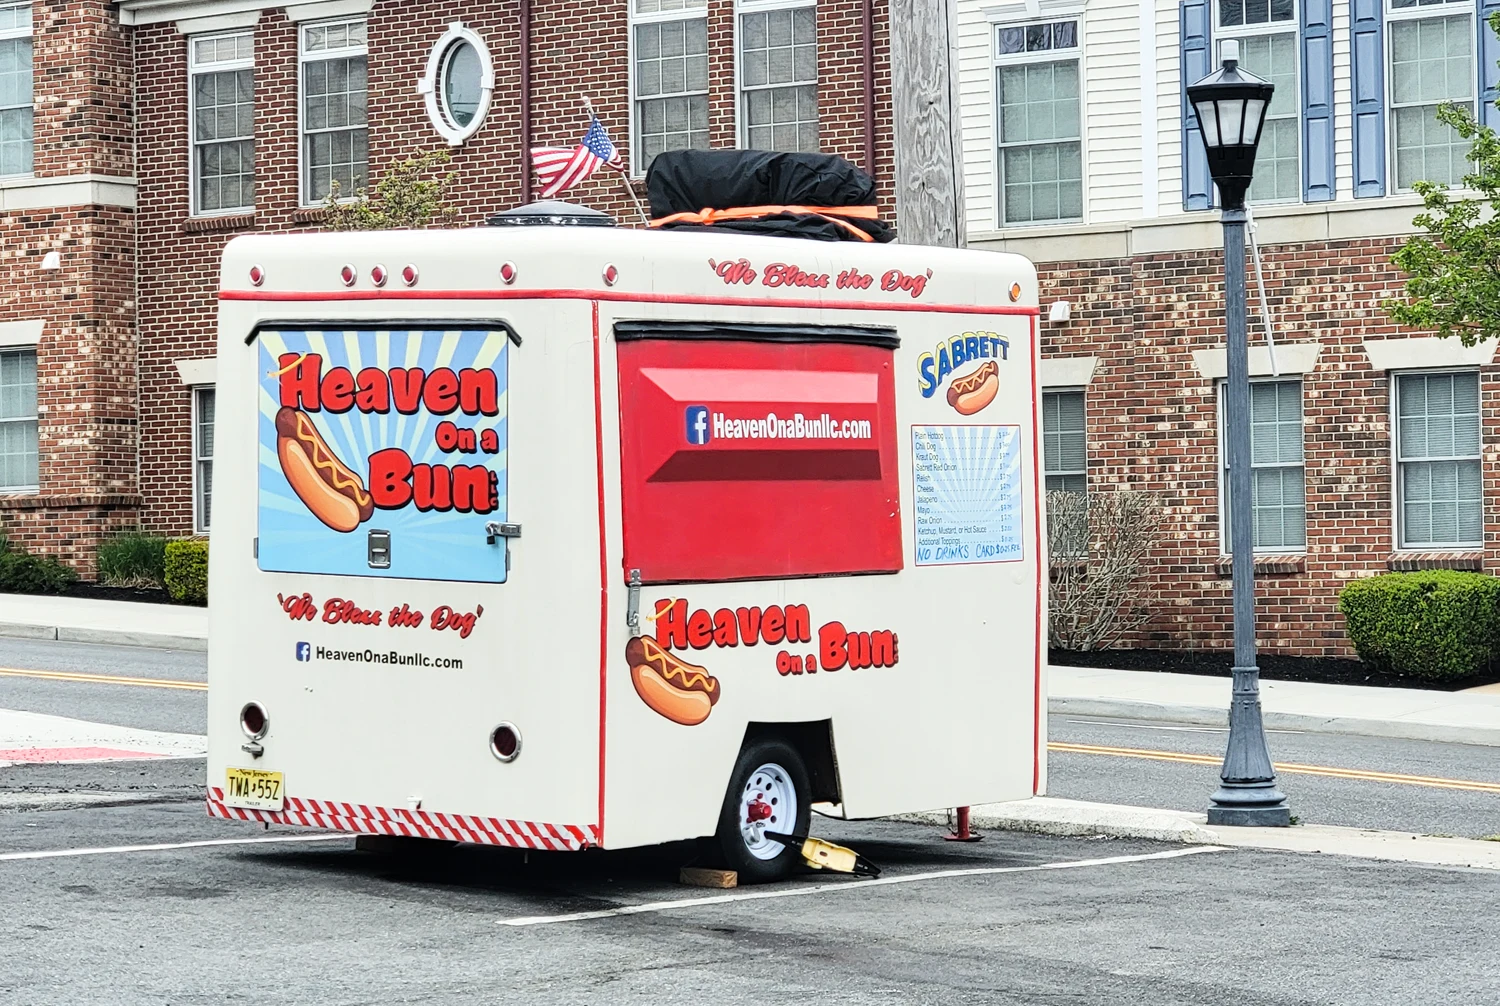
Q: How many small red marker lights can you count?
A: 6